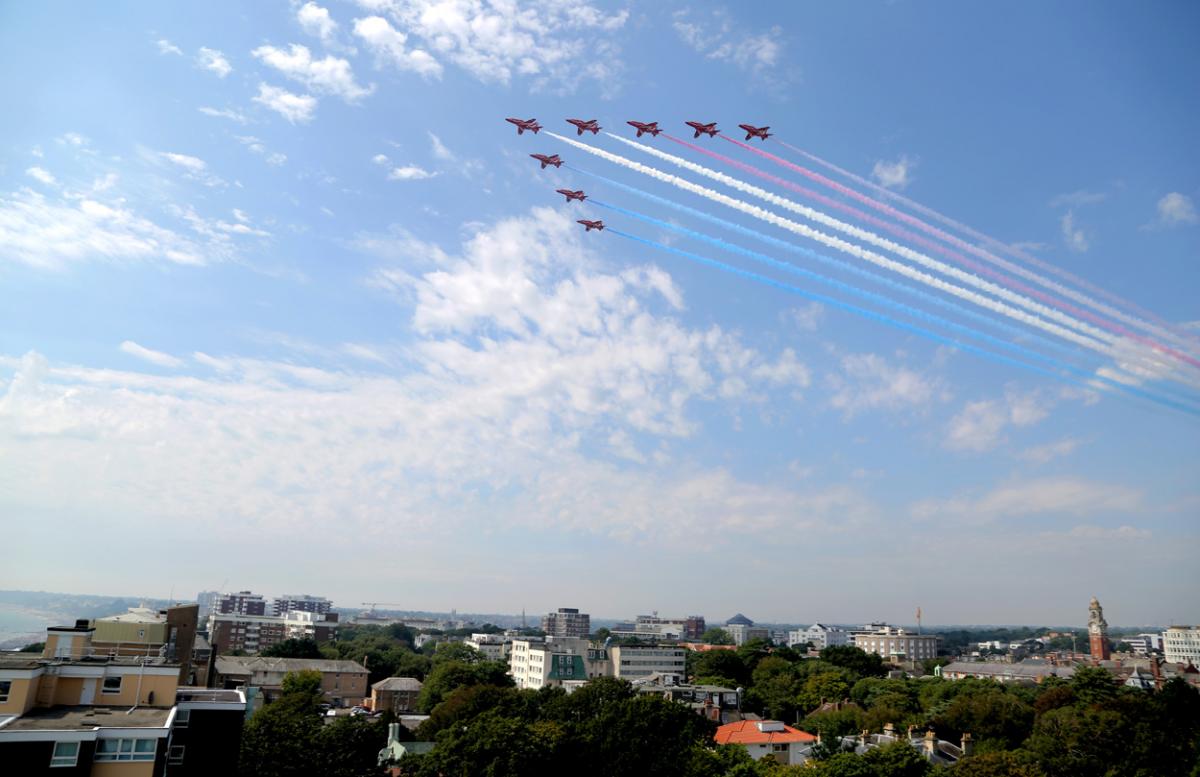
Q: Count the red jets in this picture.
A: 8